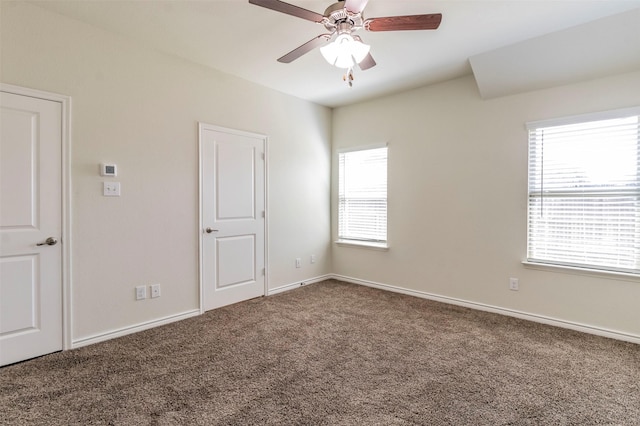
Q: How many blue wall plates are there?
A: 0